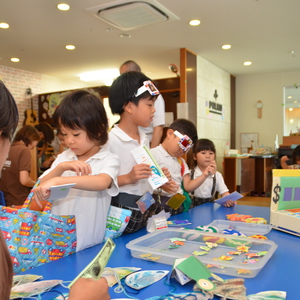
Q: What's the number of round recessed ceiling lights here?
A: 7